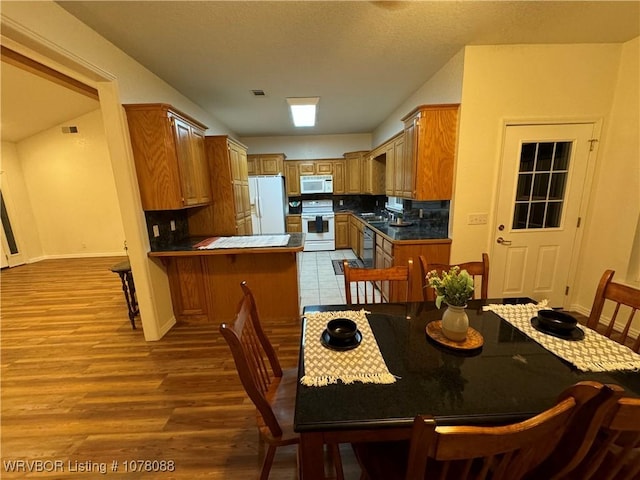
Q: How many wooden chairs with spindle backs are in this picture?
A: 6